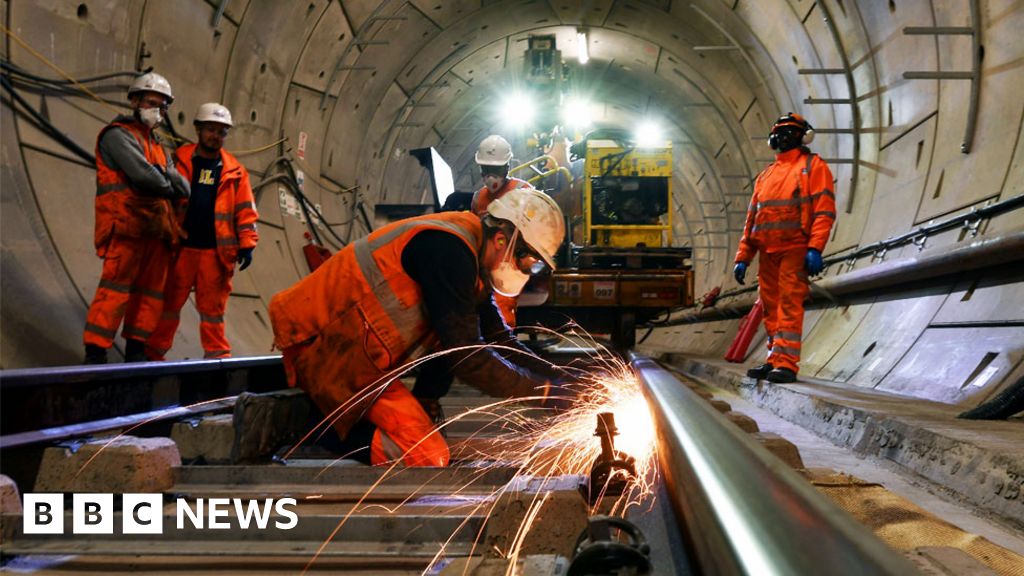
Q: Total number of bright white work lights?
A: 3